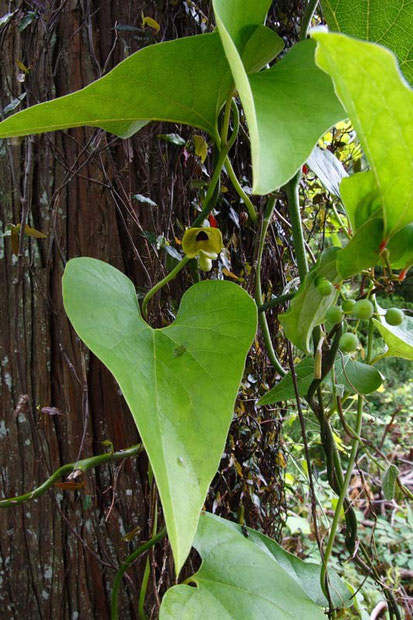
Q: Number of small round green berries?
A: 6